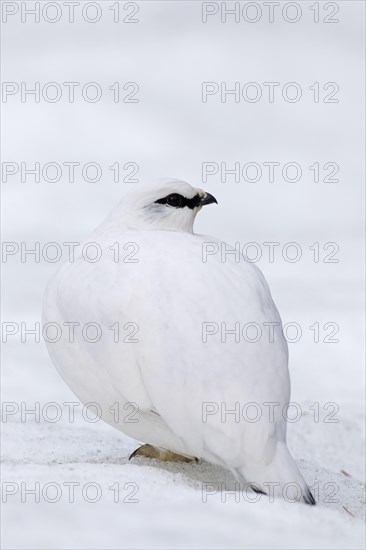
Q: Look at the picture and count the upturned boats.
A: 0